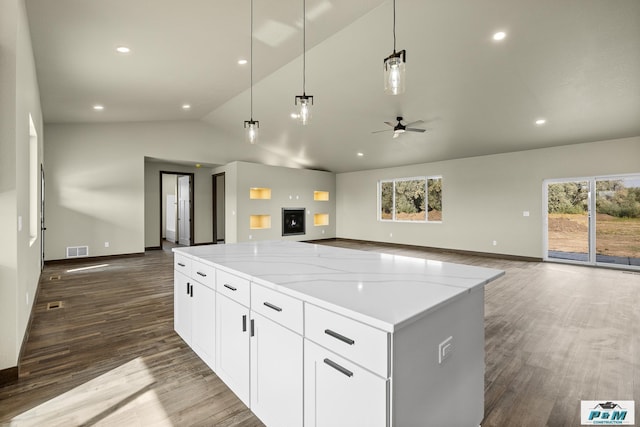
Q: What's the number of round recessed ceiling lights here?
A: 8